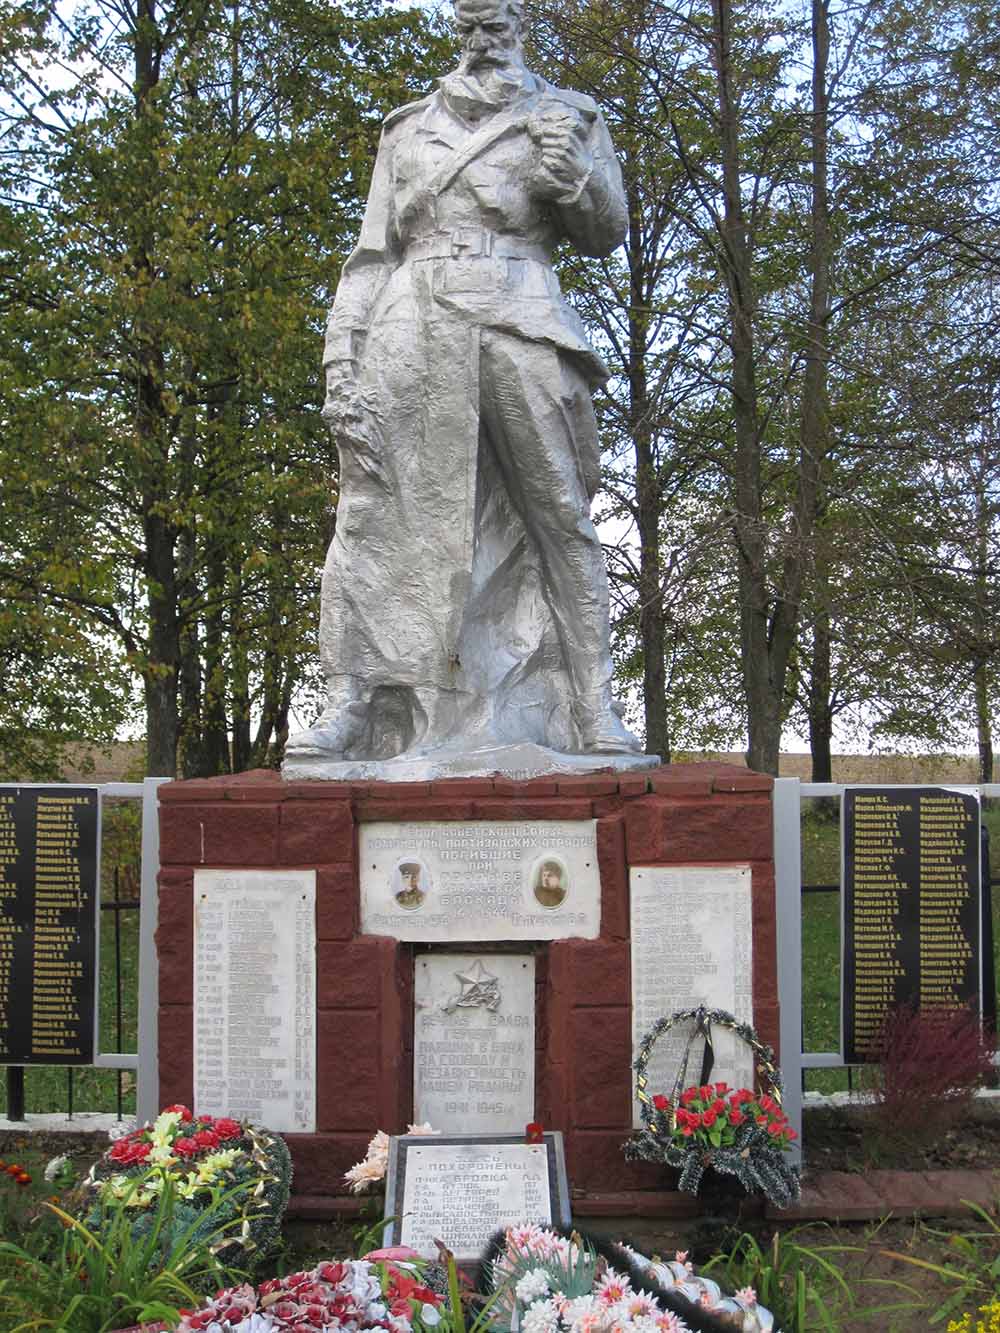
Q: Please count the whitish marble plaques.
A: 5